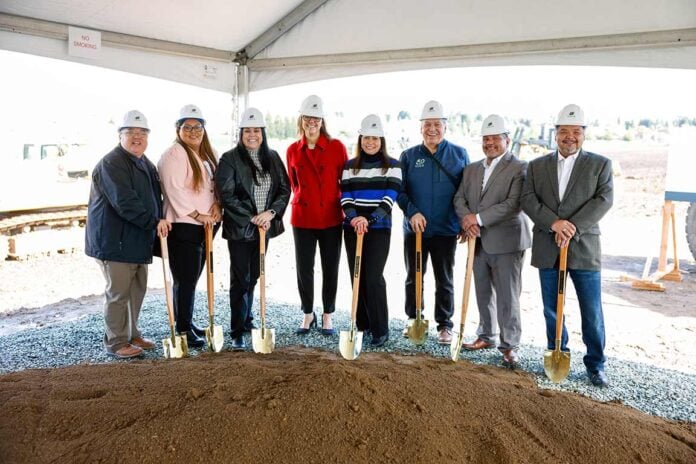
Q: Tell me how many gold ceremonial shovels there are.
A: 7